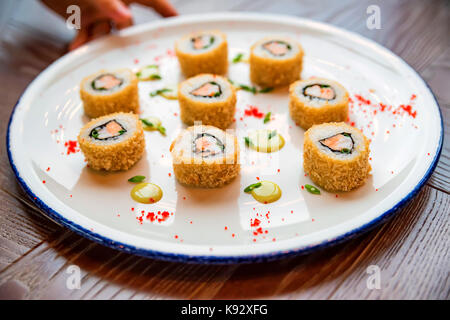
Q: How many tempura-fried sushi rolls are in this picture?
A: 8